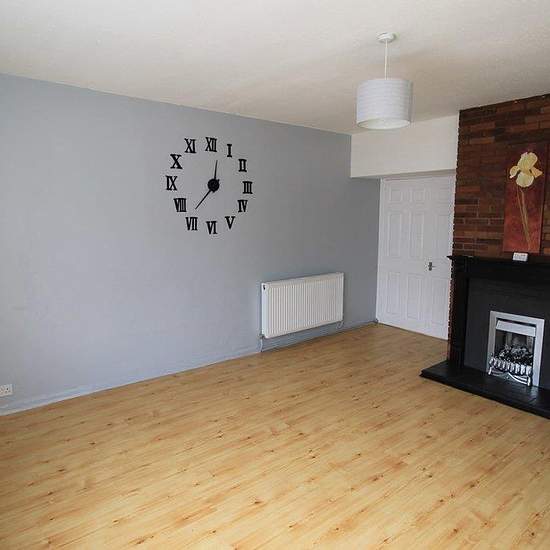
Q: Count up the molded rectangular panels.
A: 9